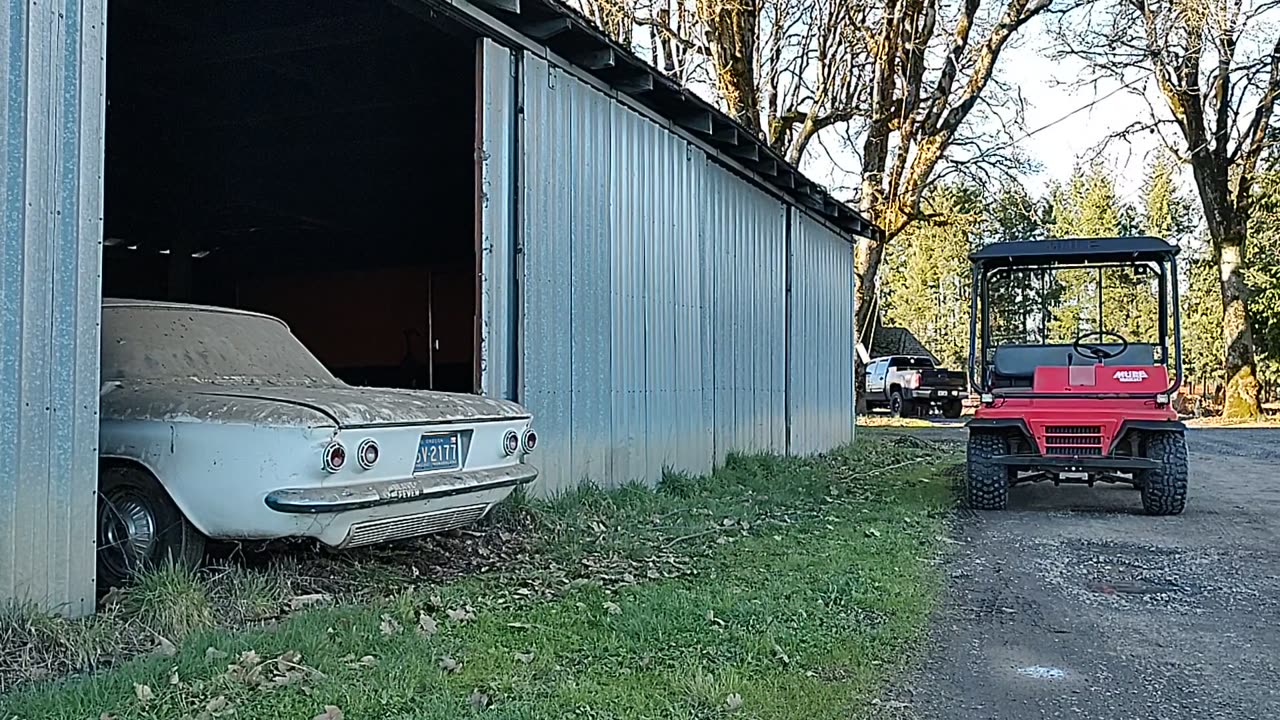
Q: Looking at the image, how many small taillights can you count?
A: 4